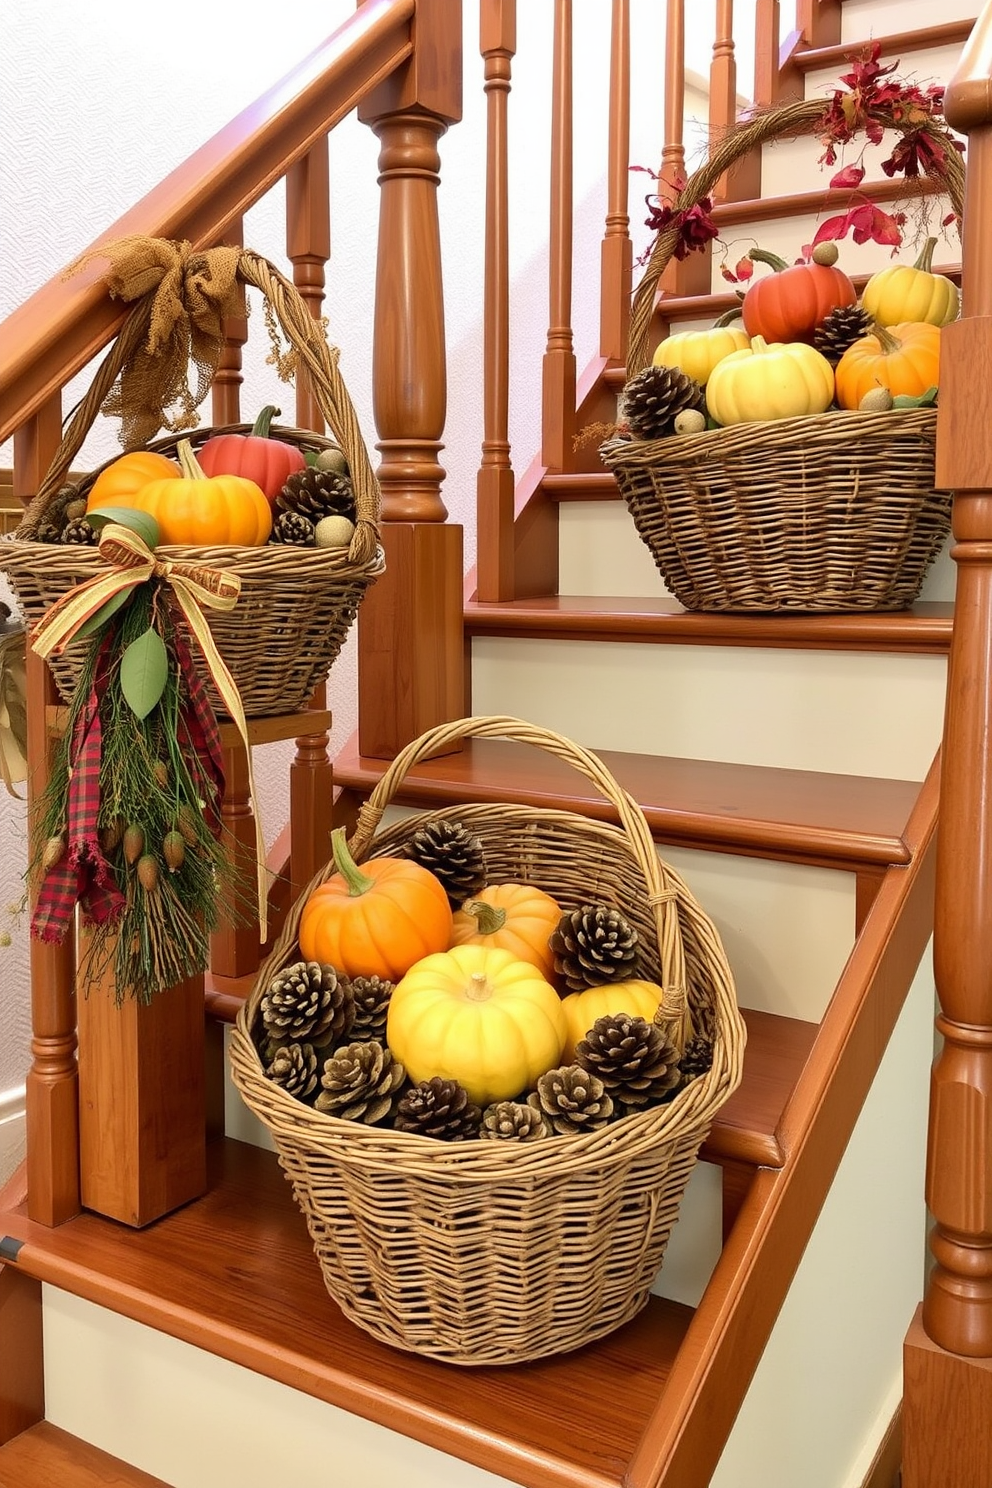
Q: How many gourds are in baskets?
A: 12